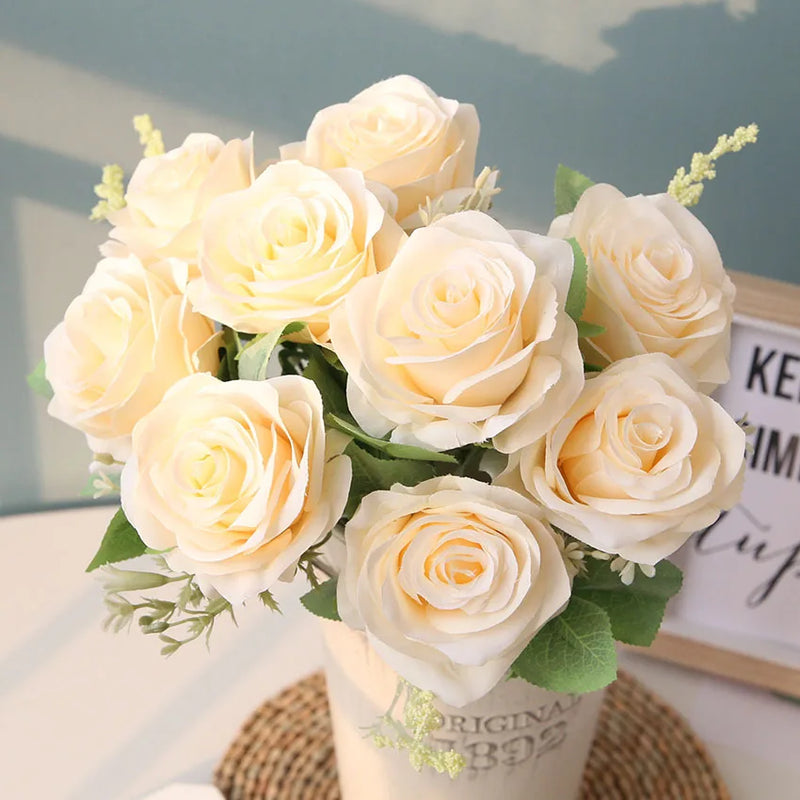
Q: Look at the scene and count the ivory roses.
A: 9